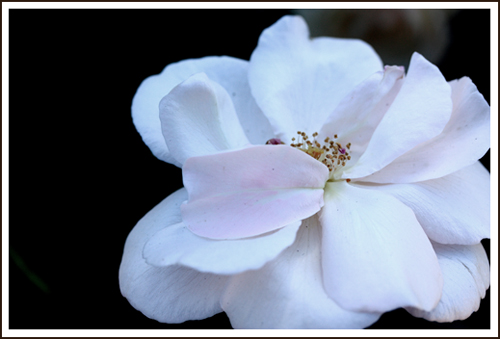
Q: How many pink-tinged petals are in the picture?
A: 1